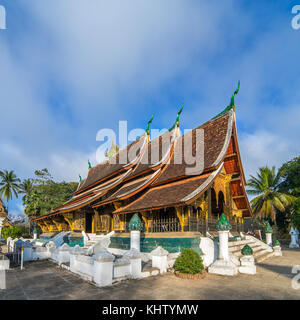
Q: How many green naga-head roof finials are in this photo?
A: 5